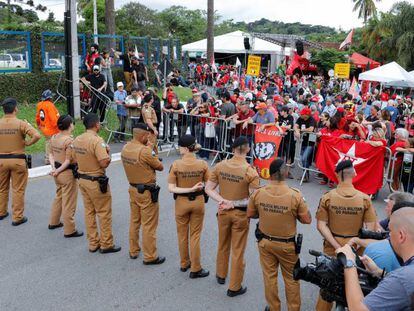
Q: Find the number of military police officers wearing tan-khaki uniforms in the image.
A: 9